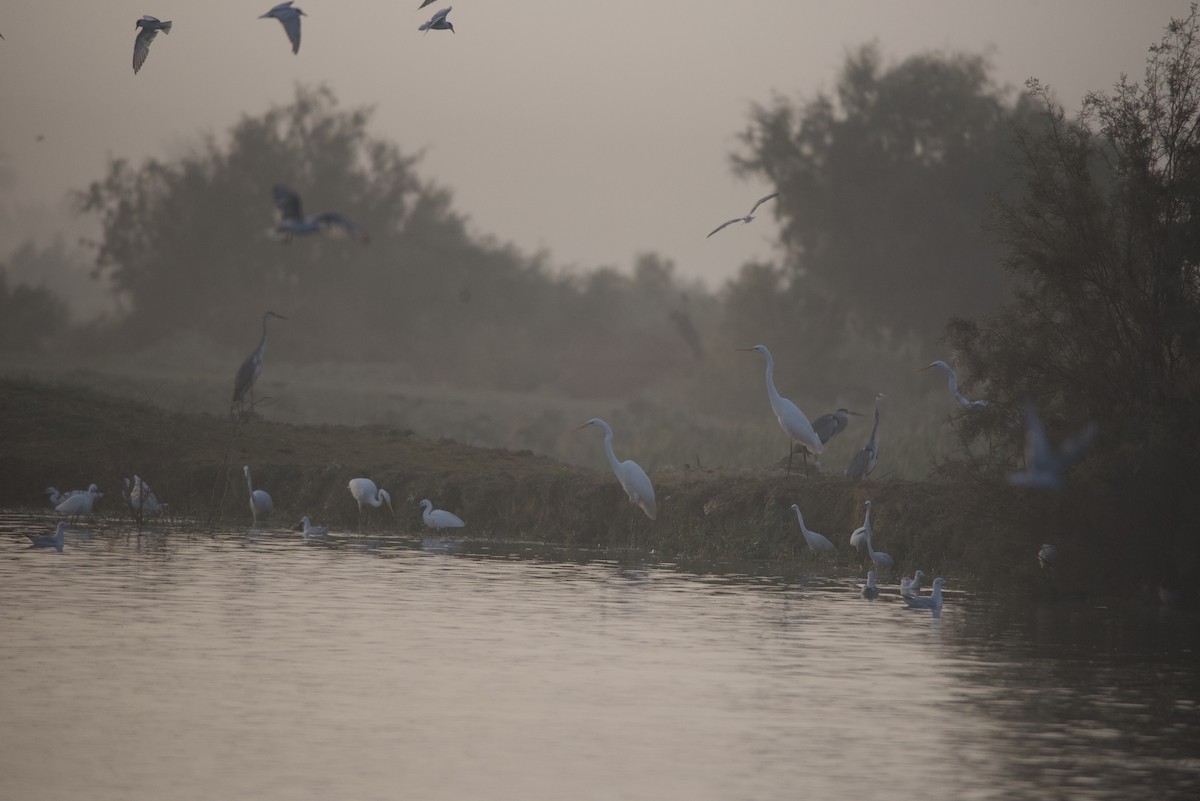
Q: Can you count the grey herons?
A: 3